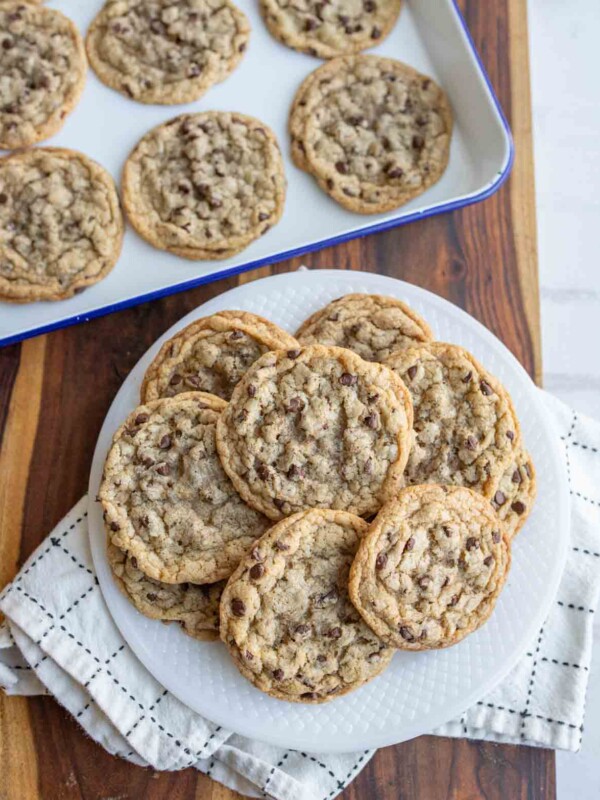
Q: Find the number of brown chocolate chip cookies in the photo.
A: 15